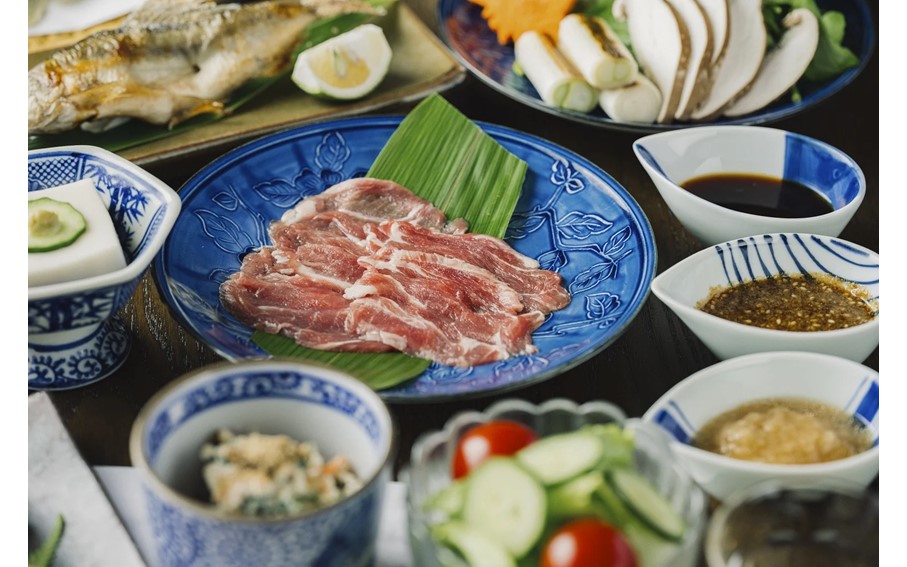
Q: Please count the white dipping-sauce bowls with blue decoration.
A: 3